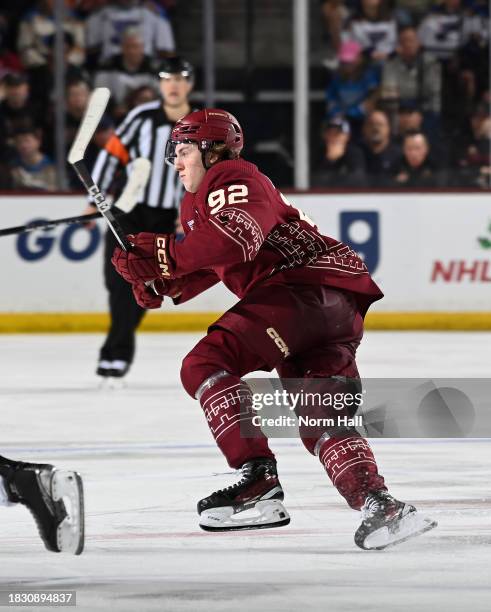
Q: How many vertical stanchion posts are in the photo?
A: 3